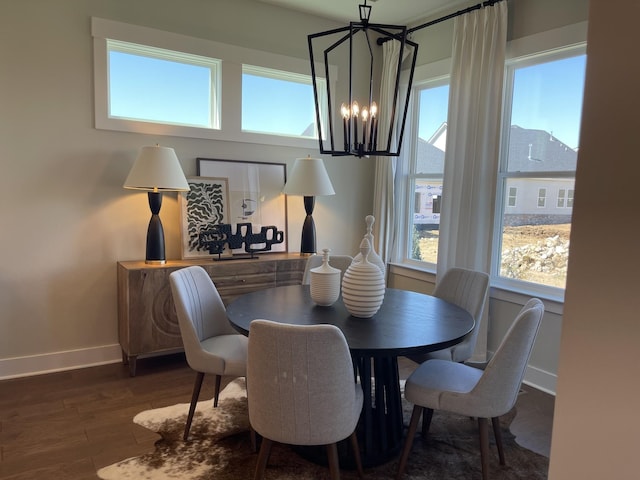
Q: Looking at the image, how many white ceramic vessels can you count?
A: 3